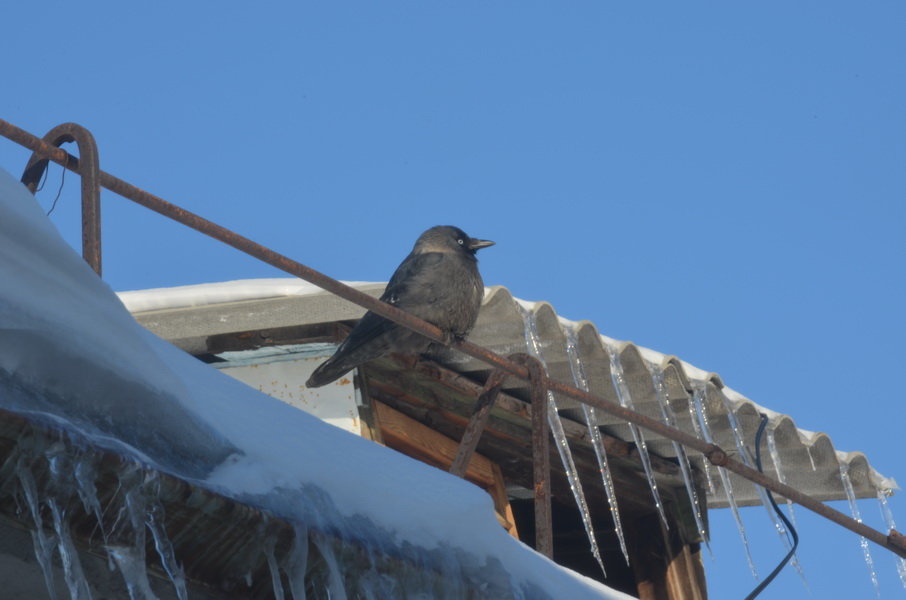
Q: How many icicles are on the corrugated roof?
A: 11